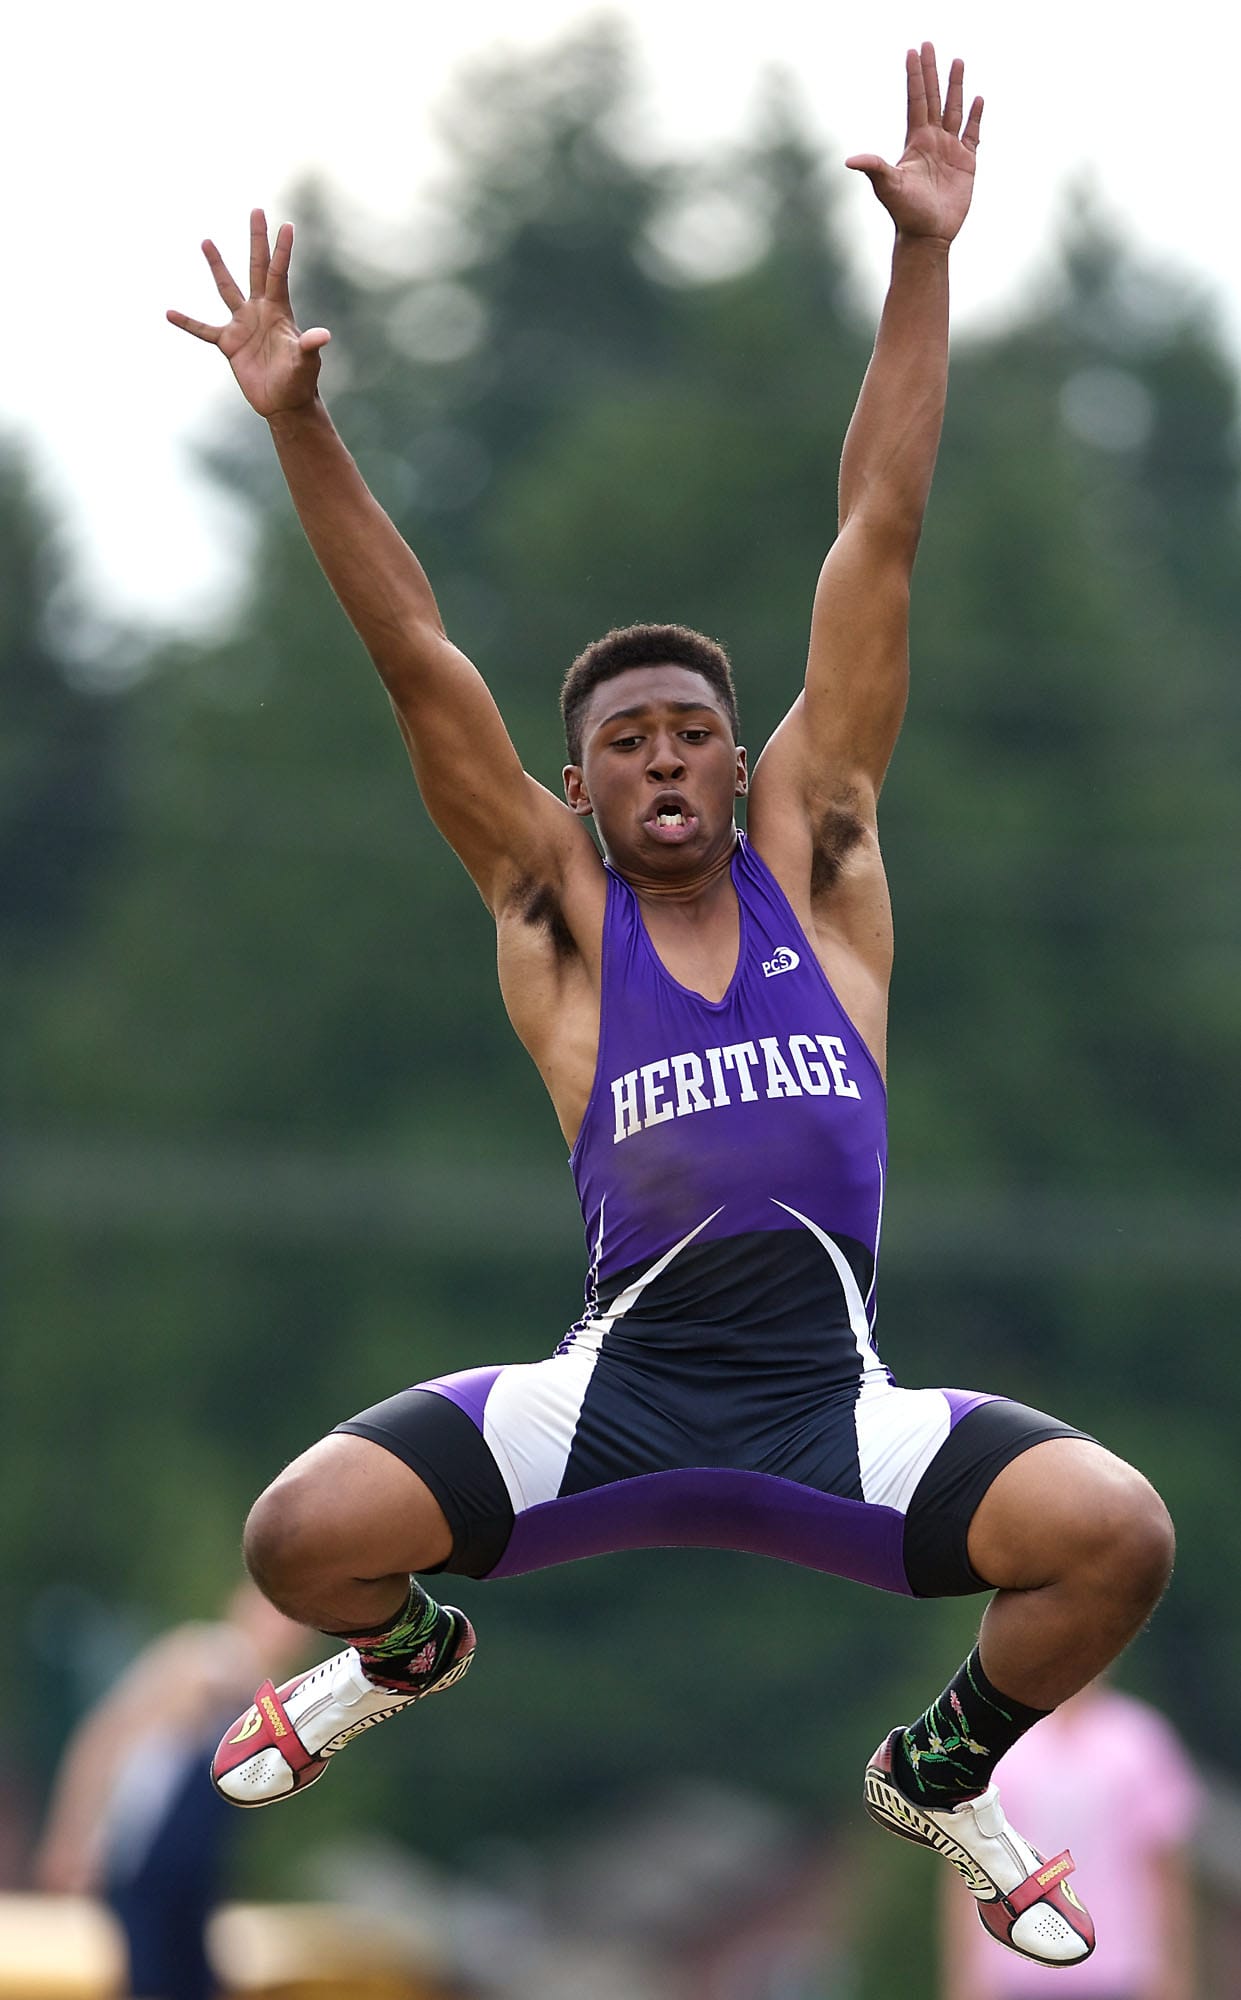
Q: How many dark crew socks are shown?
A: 2